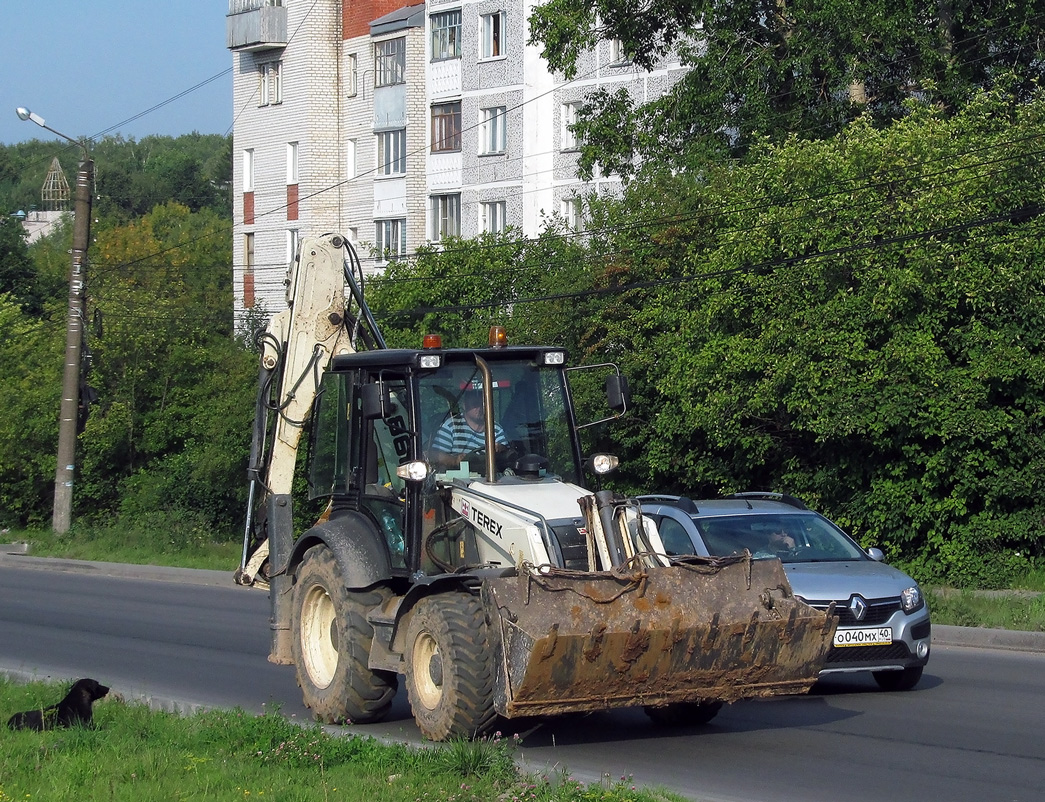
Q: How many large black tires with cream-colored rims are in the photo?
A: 2